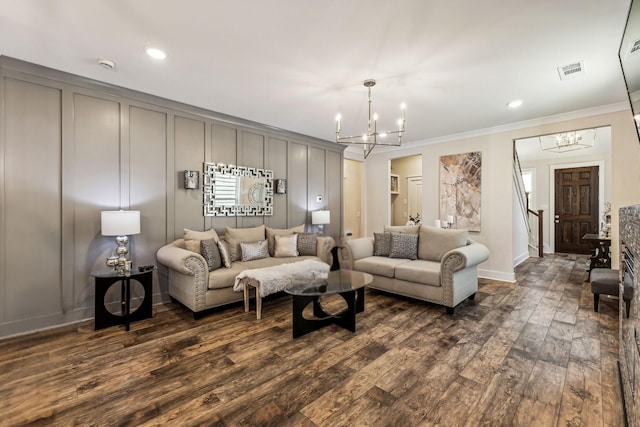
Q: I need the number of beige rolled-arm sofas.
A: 2